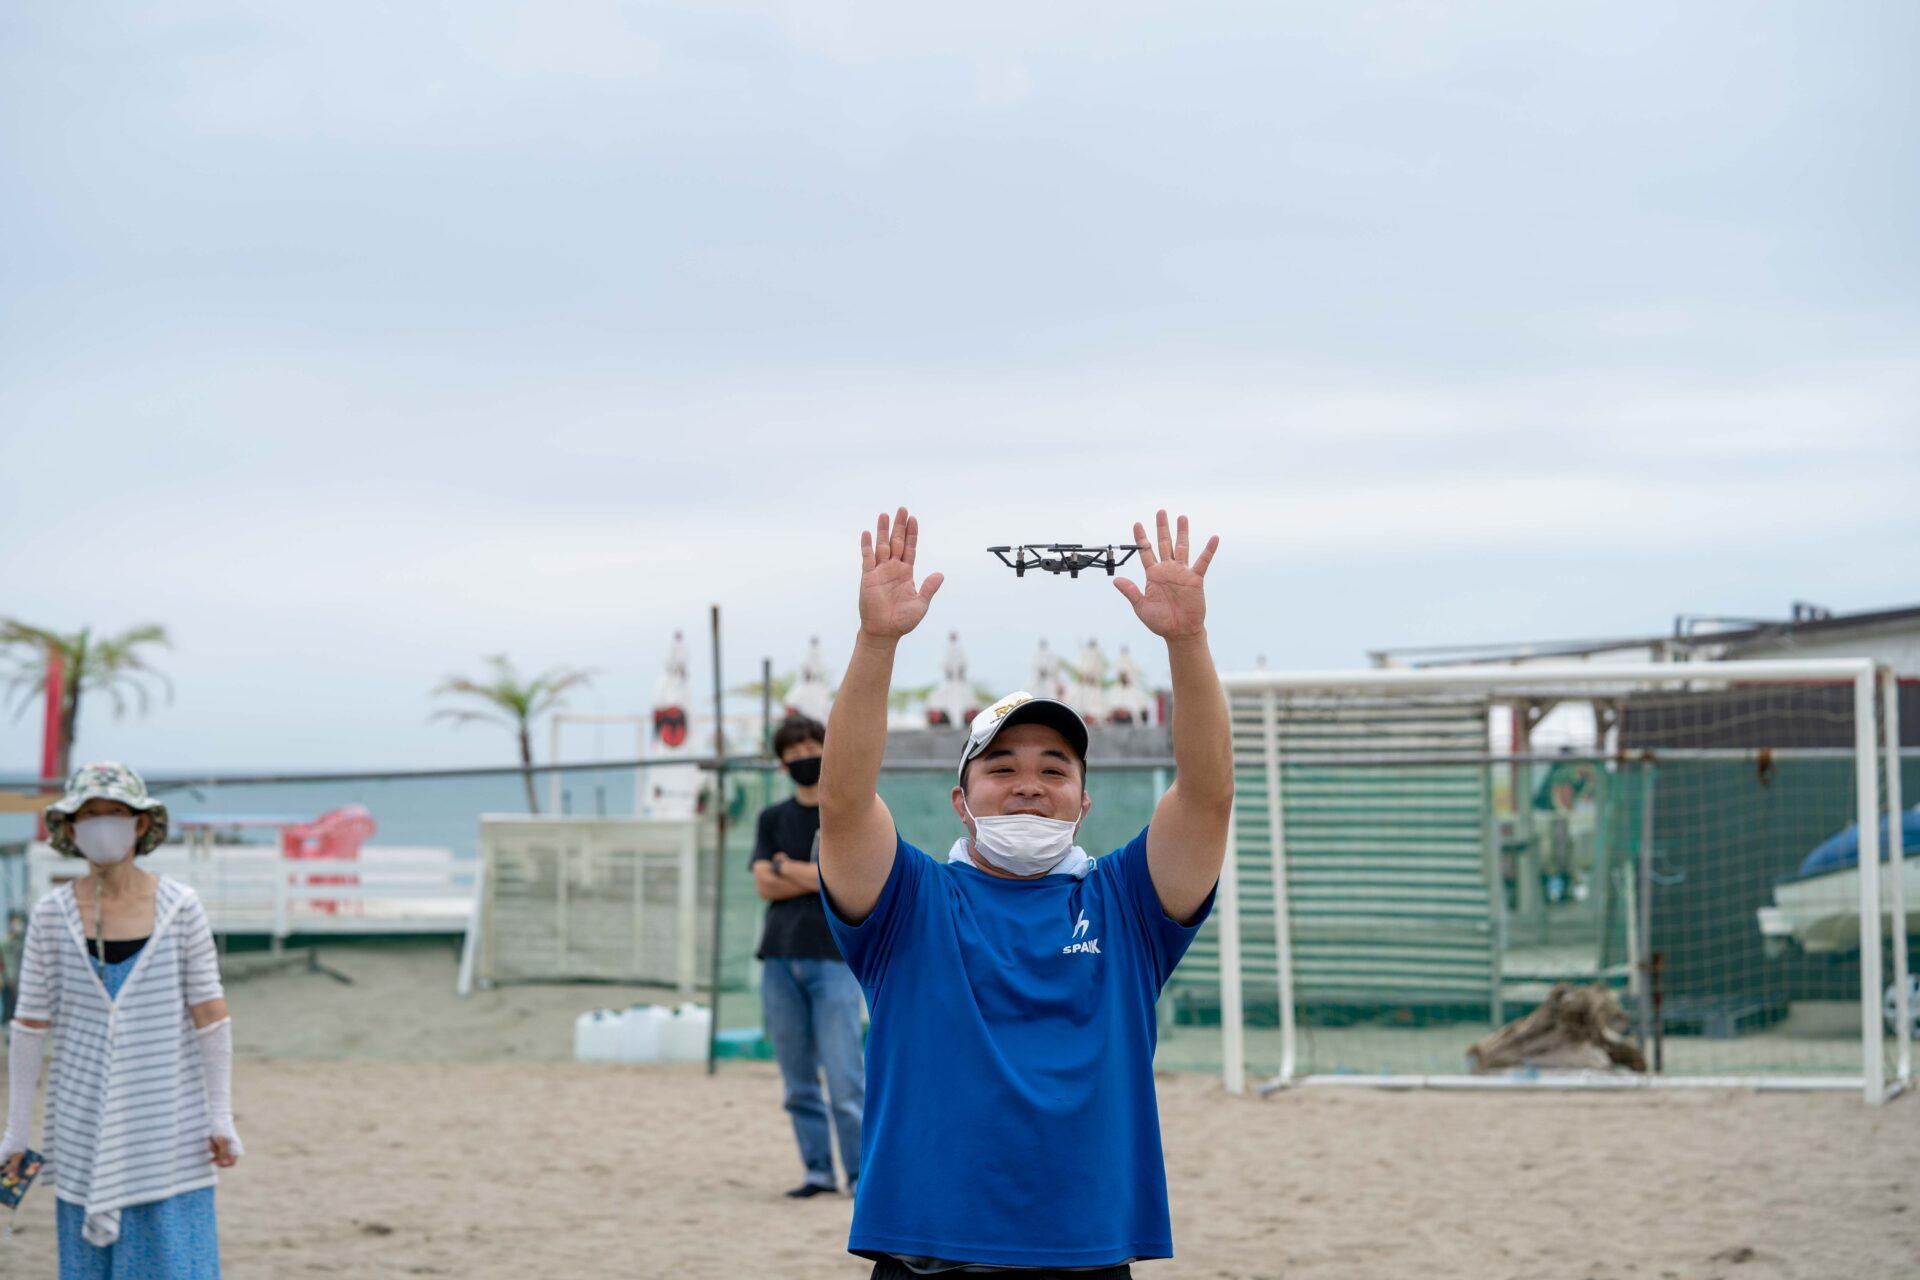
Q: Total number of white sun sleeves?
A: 2